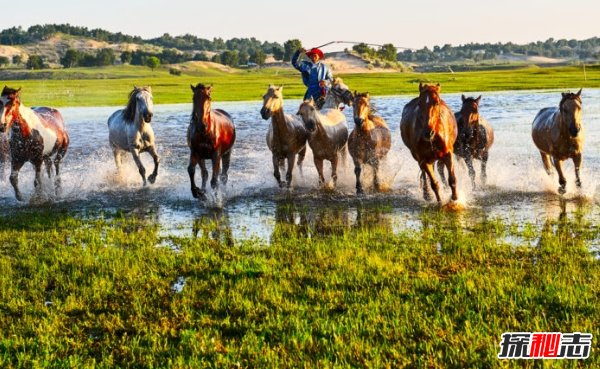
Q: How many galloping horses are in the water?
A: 10